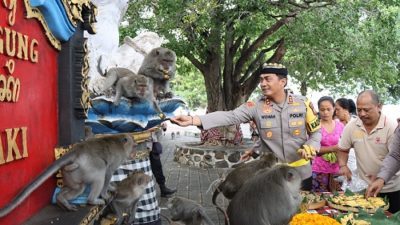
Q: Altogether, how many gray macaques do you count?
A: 7